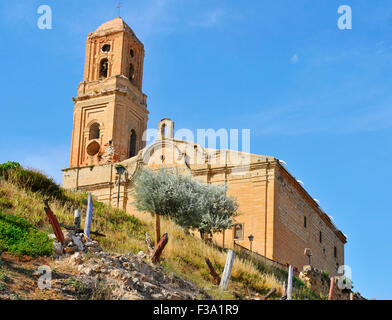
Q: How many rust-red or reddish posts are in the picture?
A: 4